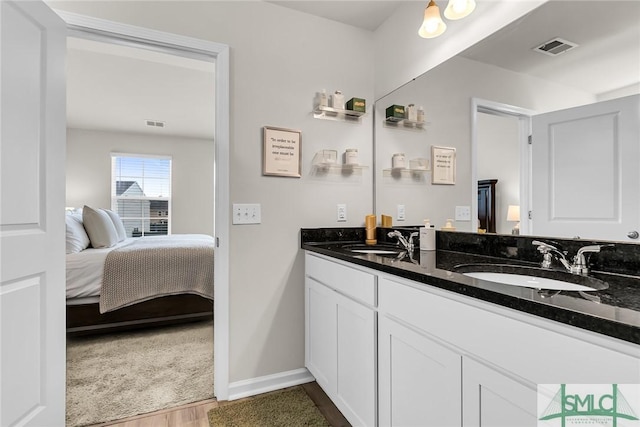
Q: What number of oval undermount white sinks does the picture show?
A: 2